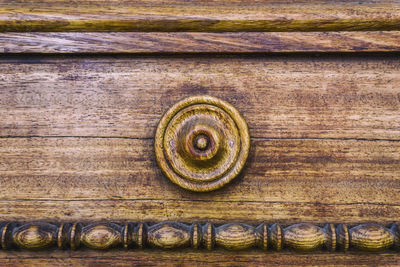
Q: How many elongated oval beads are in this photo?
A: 6